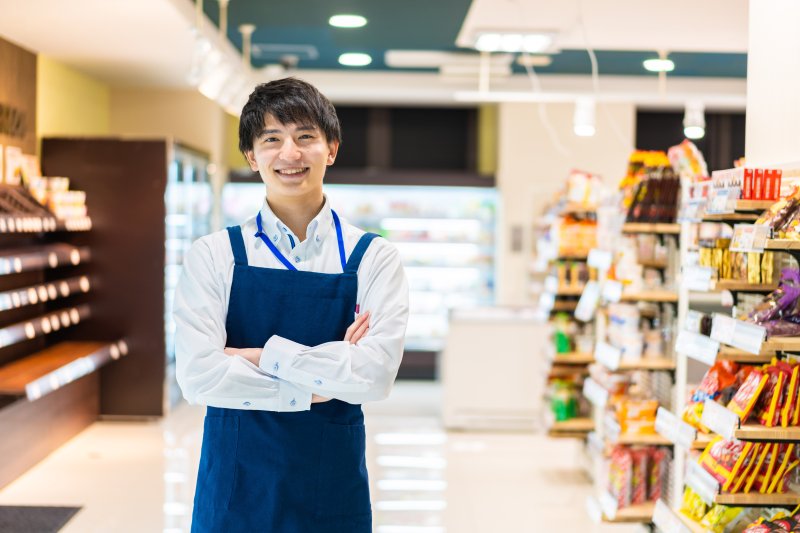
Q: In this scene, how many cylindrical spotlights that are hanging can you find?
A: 2